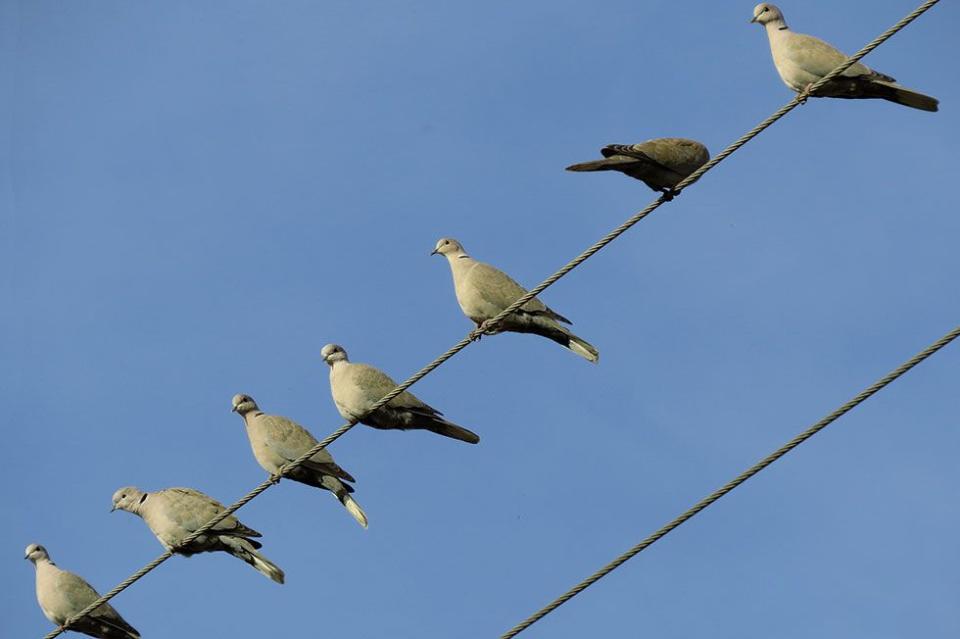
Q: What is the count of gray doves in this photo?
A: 7